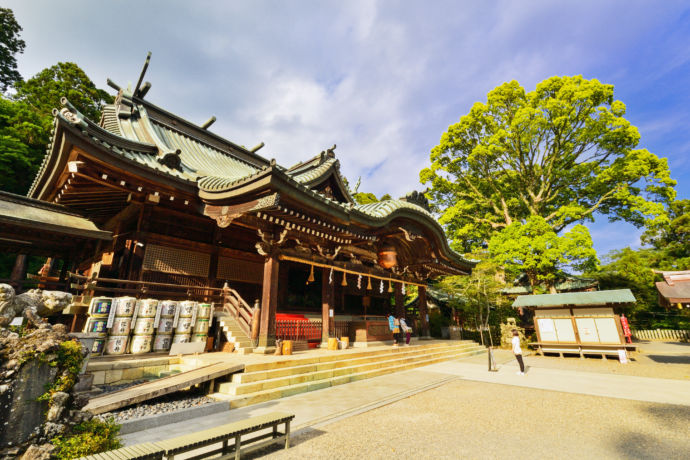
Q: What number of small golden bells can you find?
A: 4